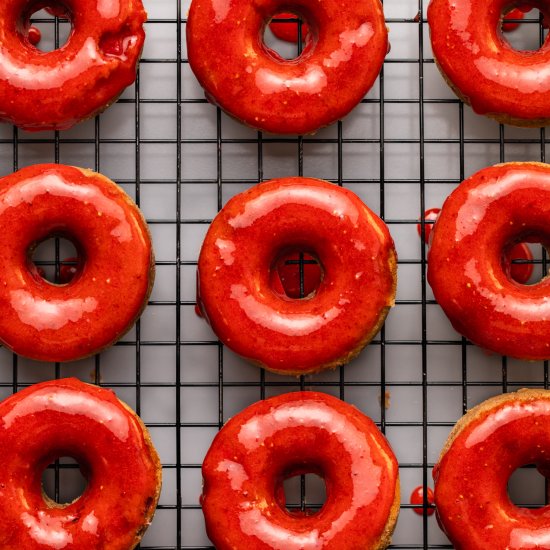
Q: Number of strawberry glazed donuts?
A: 9